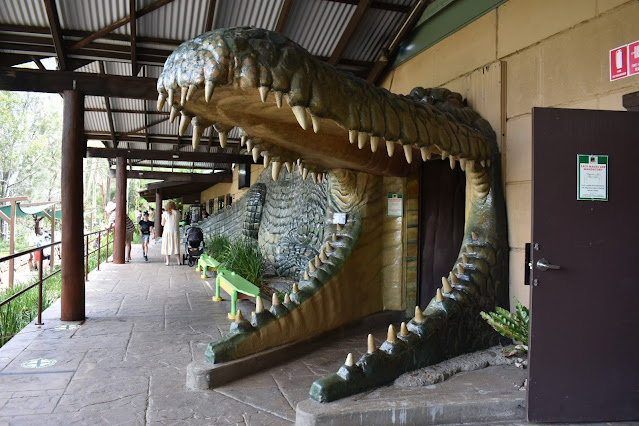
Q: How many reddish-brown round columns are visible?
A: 3